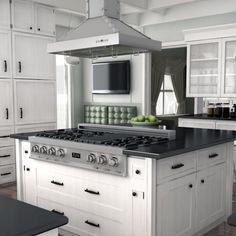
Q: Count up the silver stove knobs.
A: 7